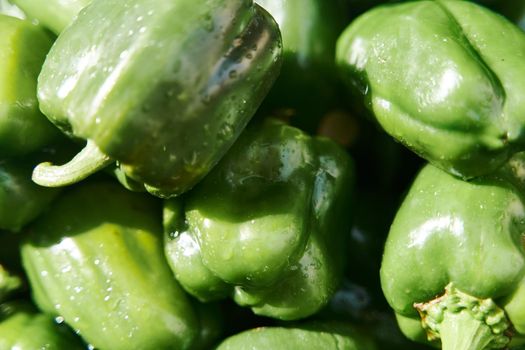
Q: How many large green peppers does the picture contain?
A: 5